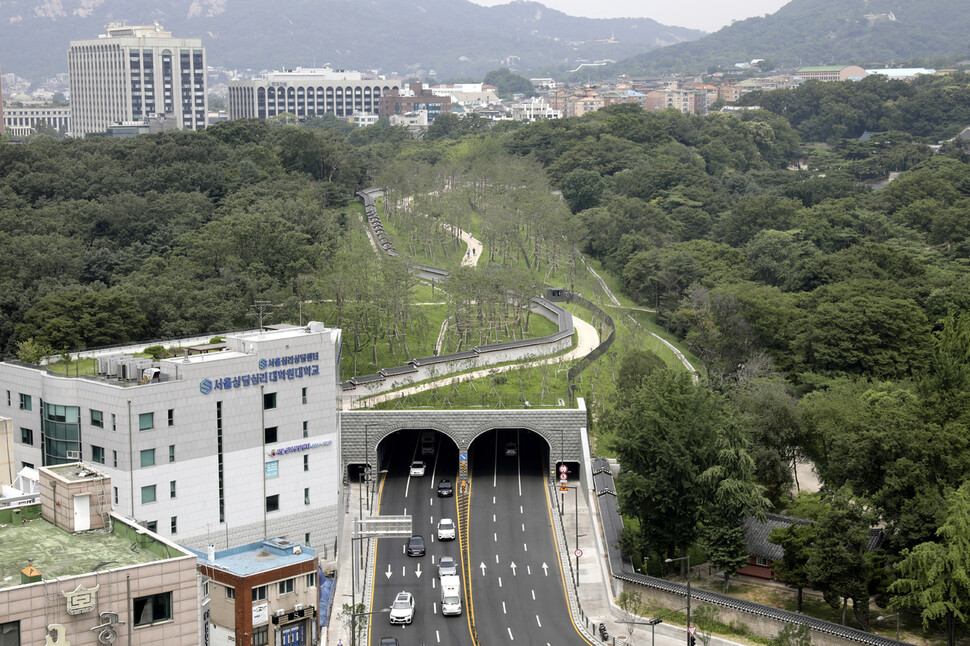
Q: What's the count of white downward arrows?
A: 2